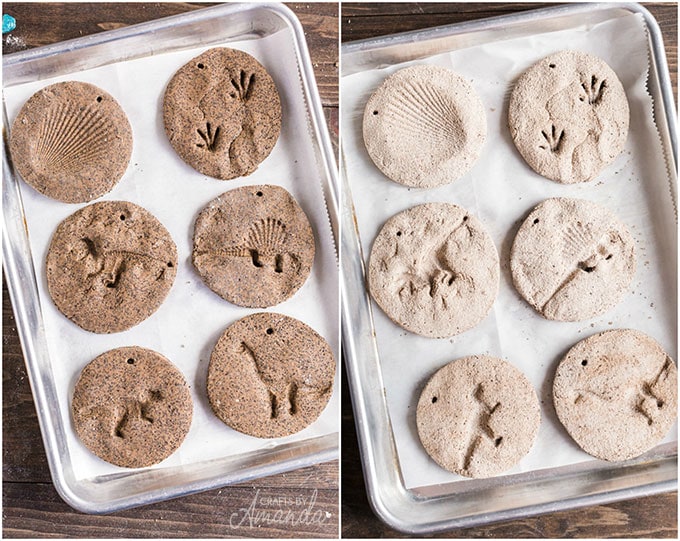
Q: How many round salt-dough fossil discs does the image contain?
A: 12